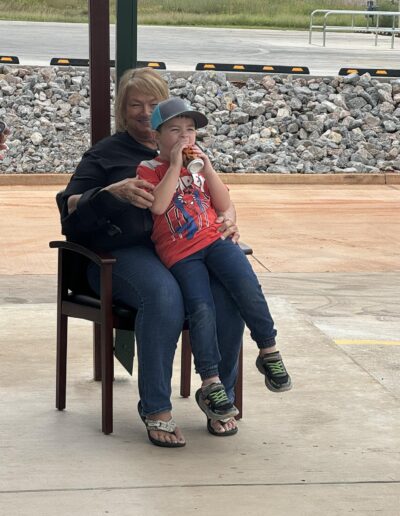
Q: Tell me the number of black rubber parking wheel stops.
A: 4